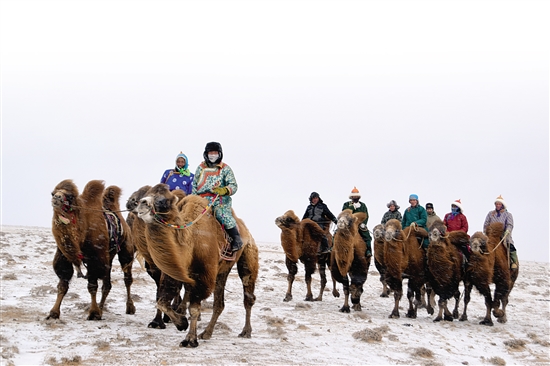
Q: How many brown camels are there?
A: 9